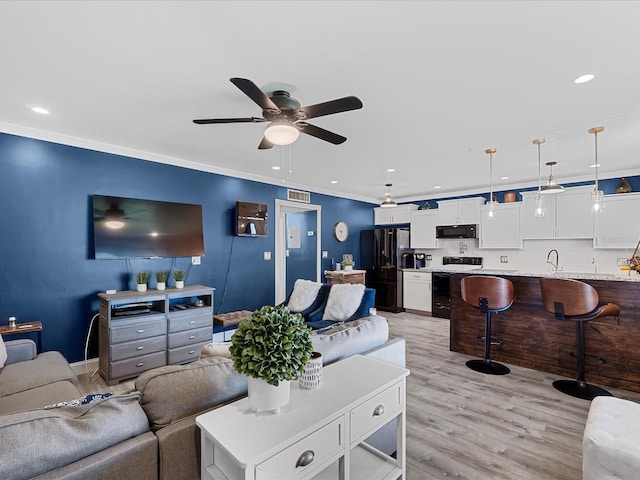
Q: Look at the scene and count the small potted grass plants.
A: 3